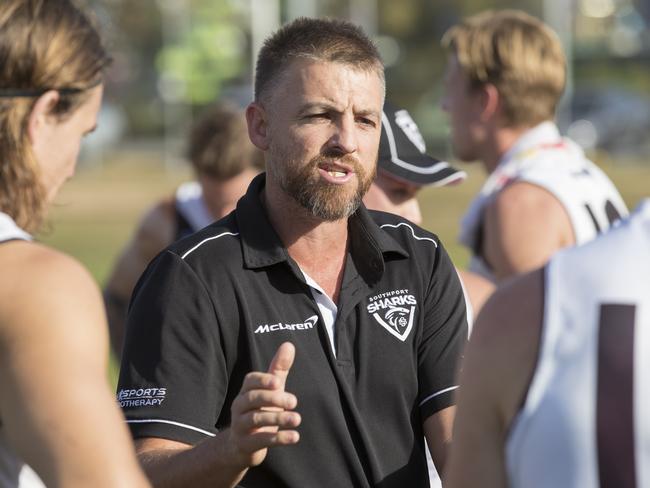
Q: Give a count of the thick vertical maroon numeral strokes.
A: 1